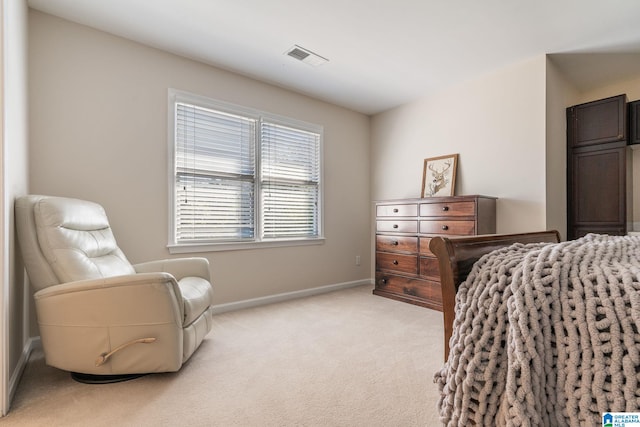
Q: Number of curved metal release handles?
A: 1